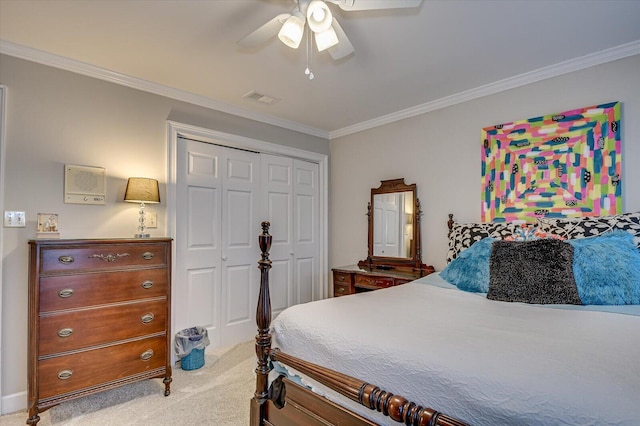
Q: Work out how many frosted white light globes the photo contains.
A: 3